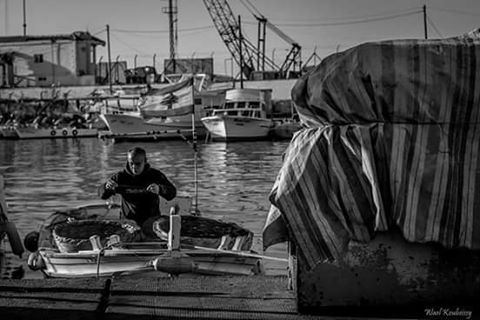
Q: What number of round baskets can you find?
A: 2